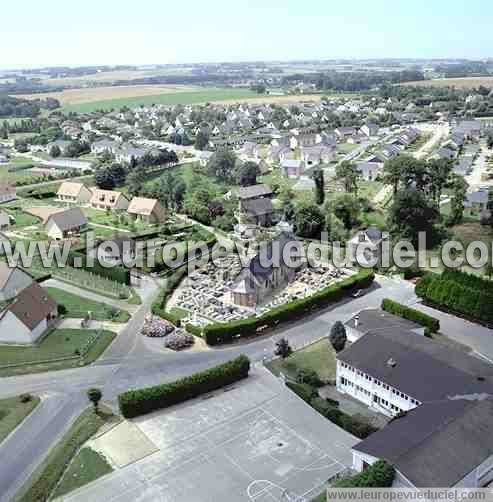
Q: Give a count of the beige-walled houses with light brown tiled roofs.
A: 3